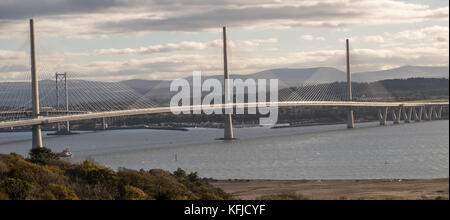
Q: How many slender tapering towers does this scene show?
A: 3